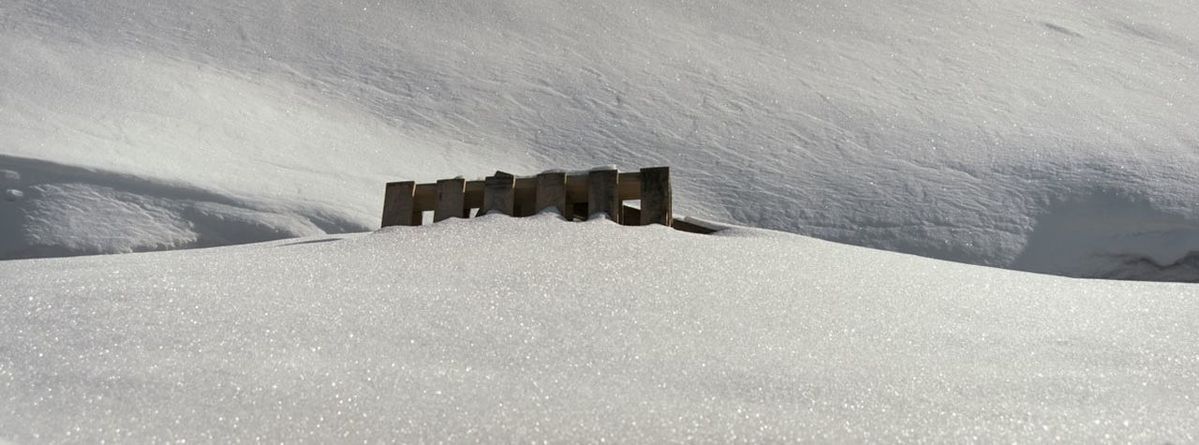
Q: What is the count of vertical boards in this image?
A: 6